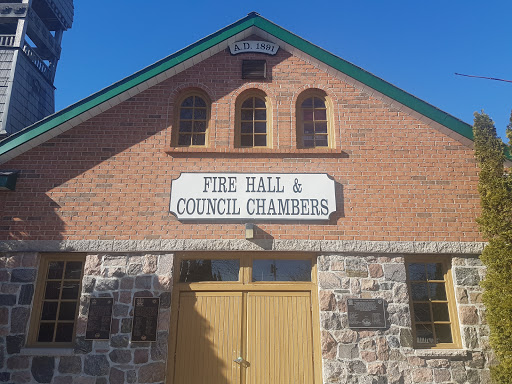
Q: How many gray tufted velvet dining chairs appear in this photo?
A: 0